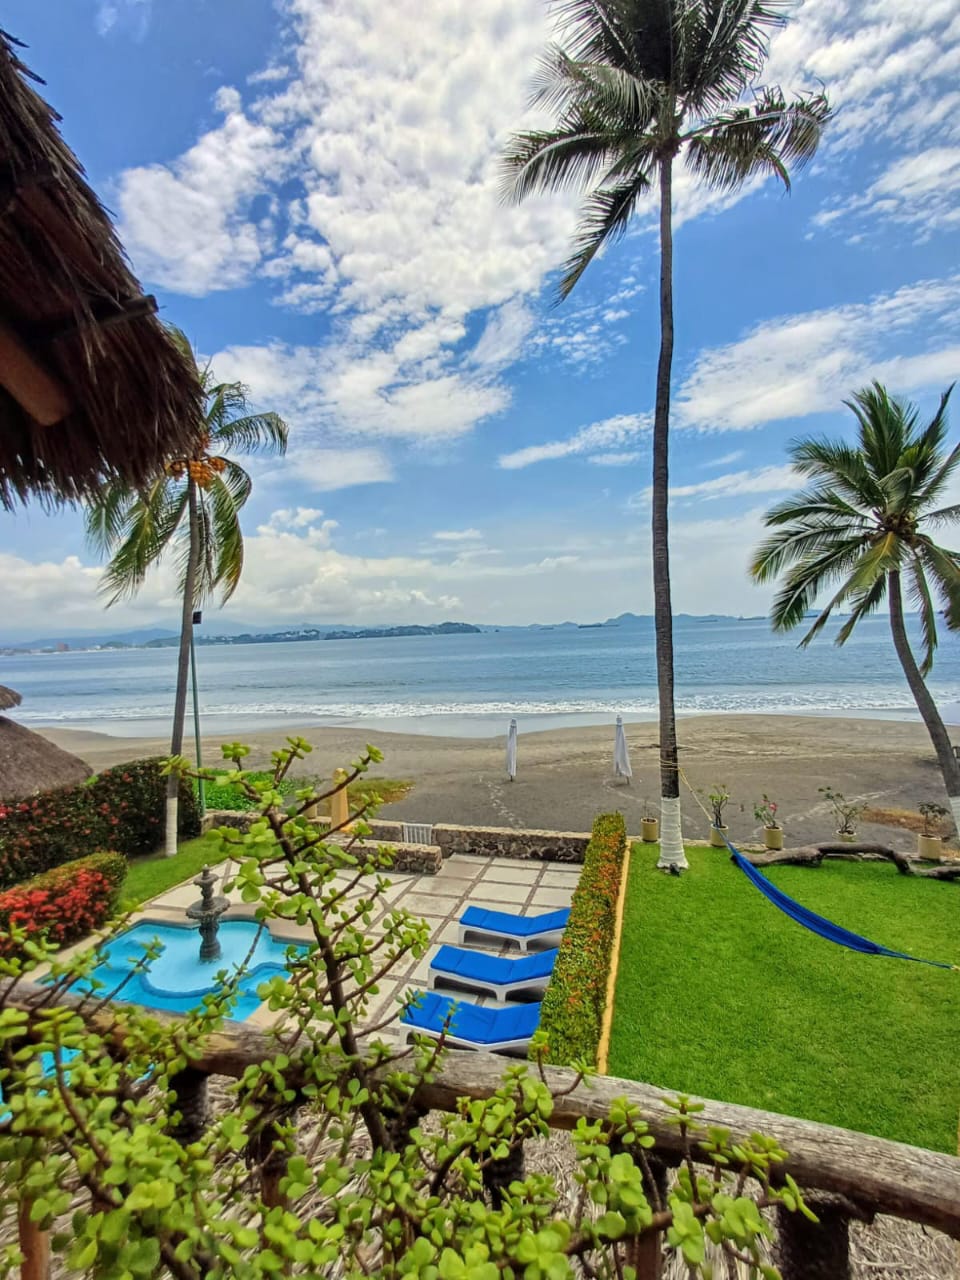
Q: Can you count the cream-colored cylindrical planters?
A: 5